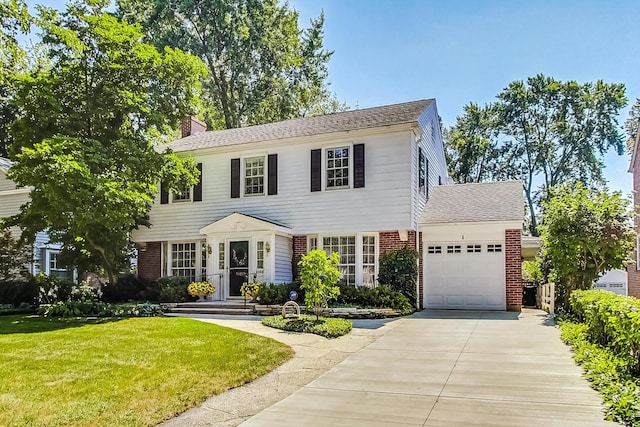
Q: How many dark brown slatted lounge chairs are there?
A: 0